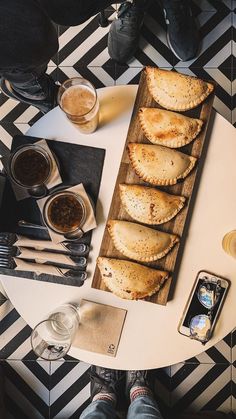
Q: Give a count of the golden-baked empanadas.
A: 6